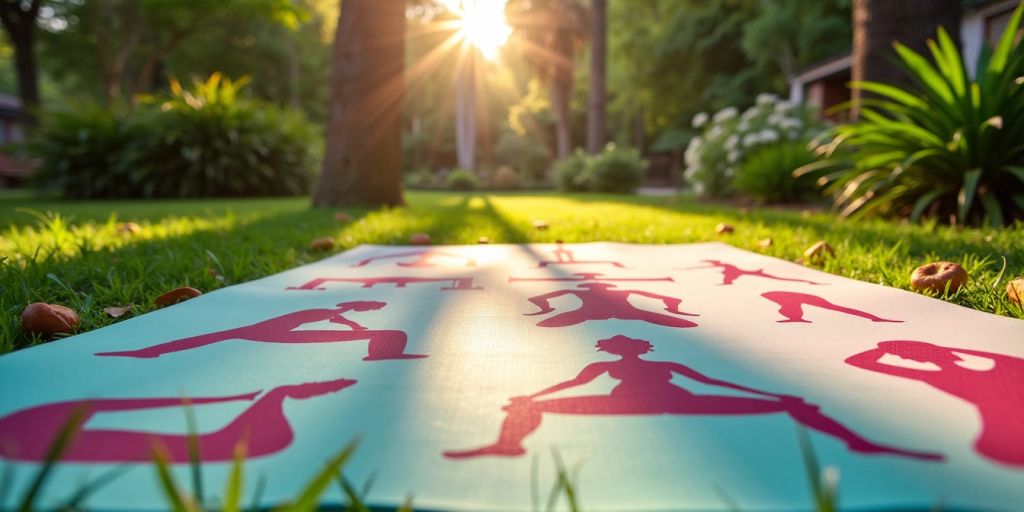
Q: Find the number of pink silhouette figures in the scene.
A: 11